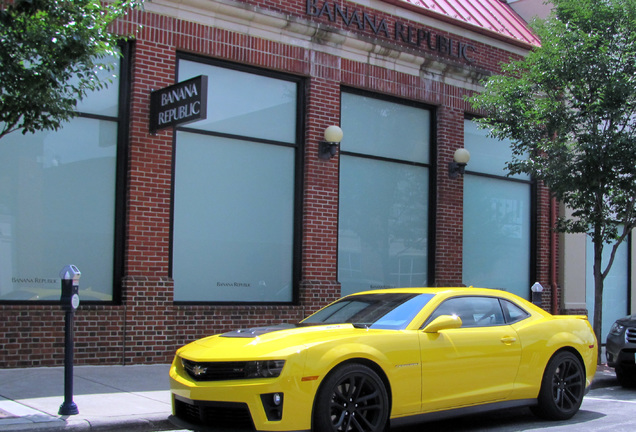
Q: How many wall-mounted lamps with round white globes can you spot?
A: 2